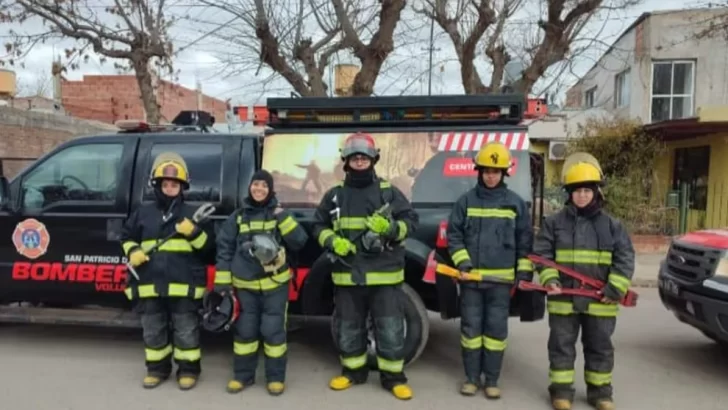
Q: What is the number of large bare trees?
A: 3